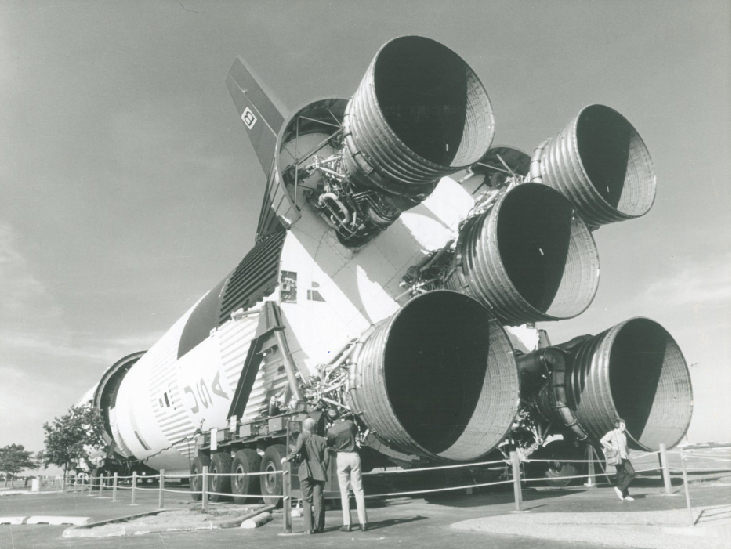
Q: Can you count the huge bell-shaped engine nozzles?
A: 5